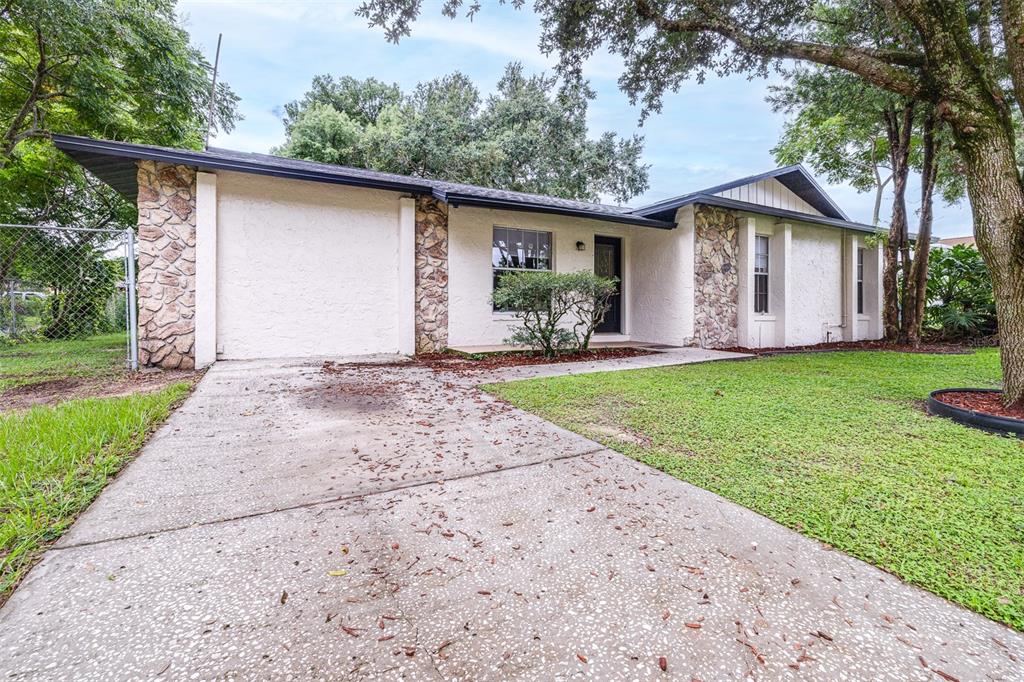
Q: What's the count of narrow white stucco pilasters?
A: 6